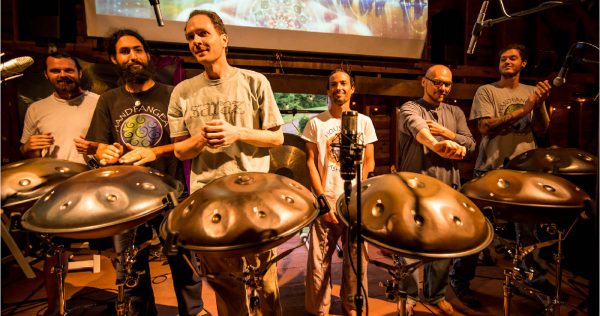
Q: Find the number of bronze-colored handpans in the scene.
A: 6